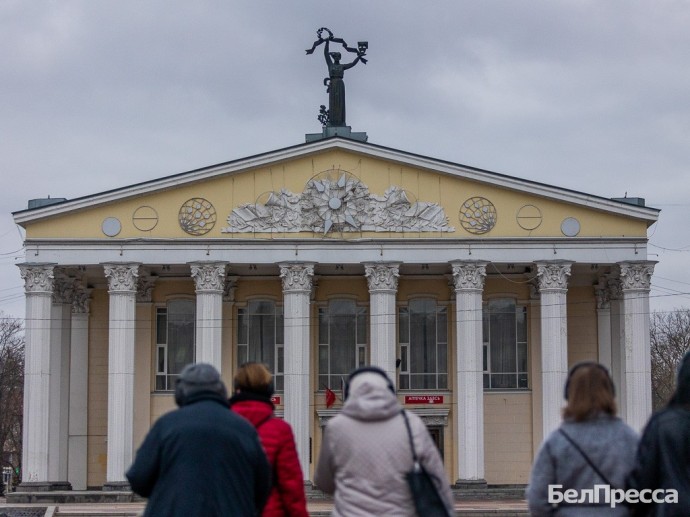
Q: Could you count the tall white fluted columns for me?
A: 8